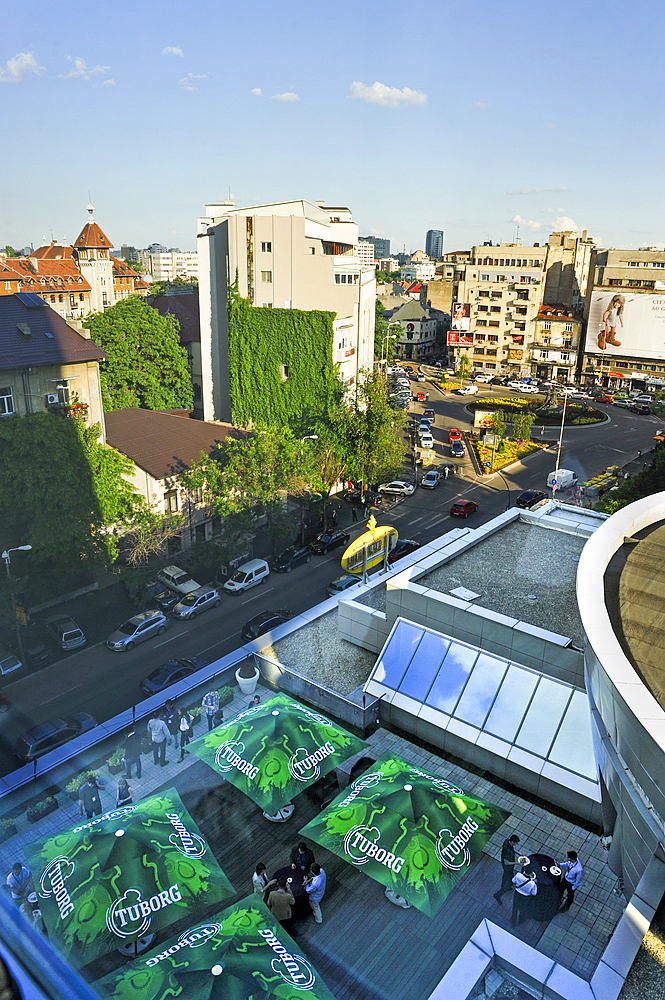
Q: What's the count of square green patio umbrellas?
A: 4